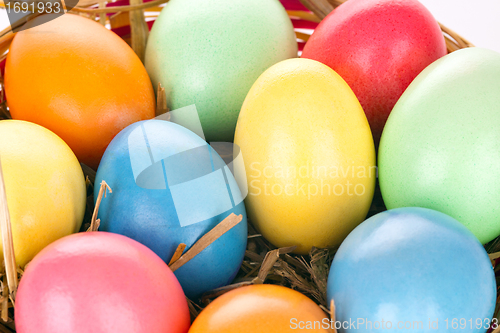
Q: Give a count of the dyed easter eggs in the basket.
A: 10